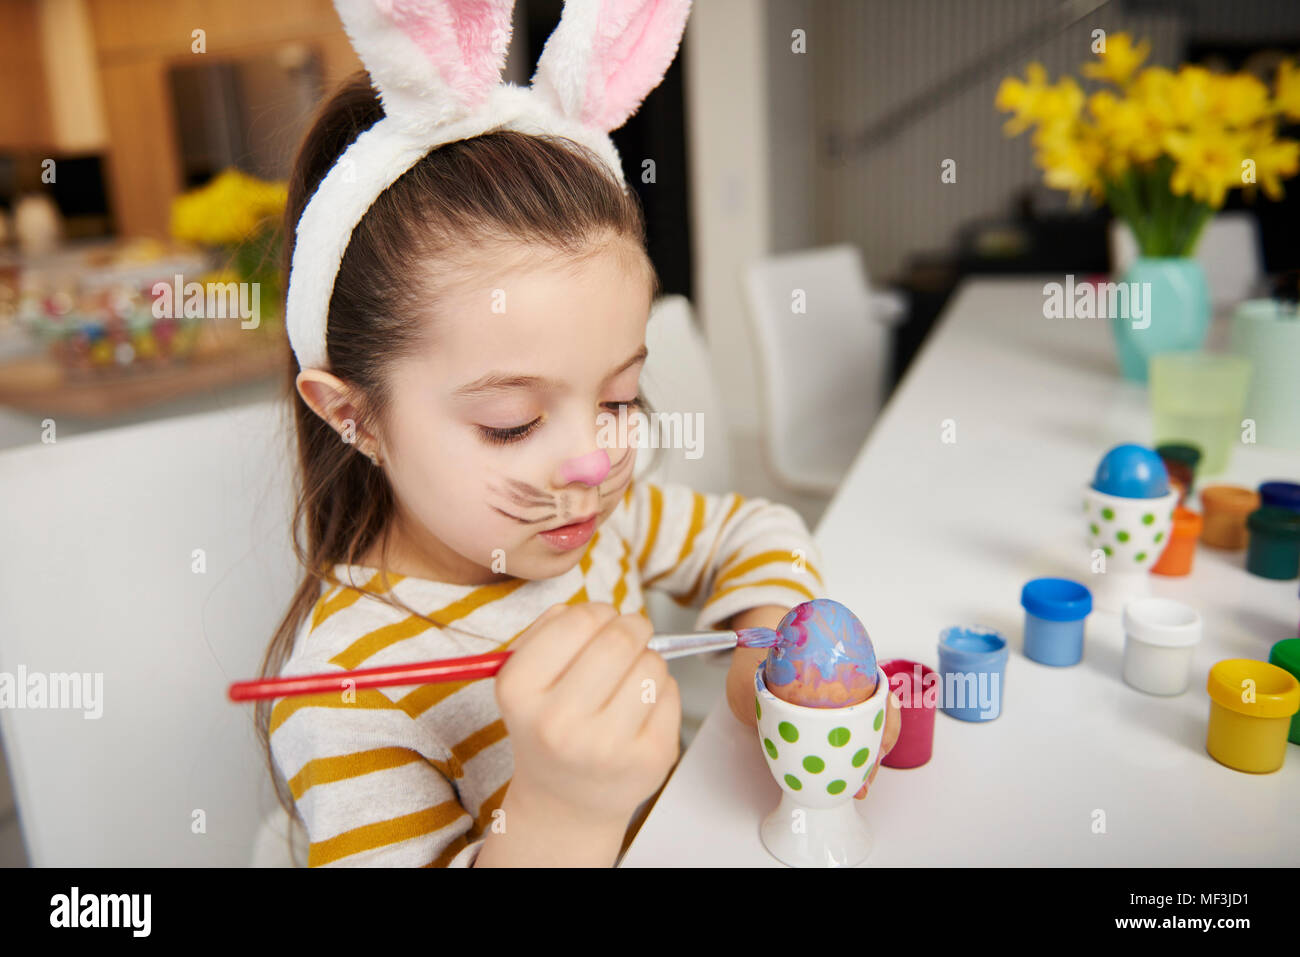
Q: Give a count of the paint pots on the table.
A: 11